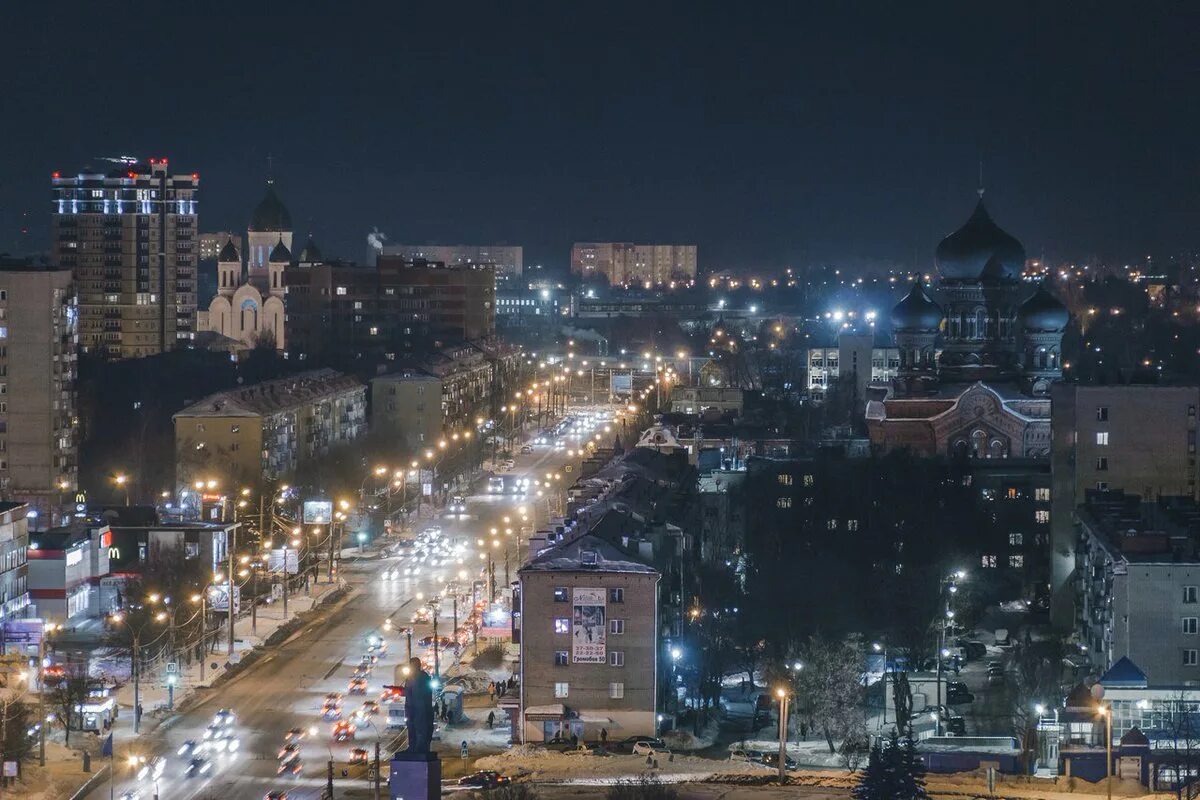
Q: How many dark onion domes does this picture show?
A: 7